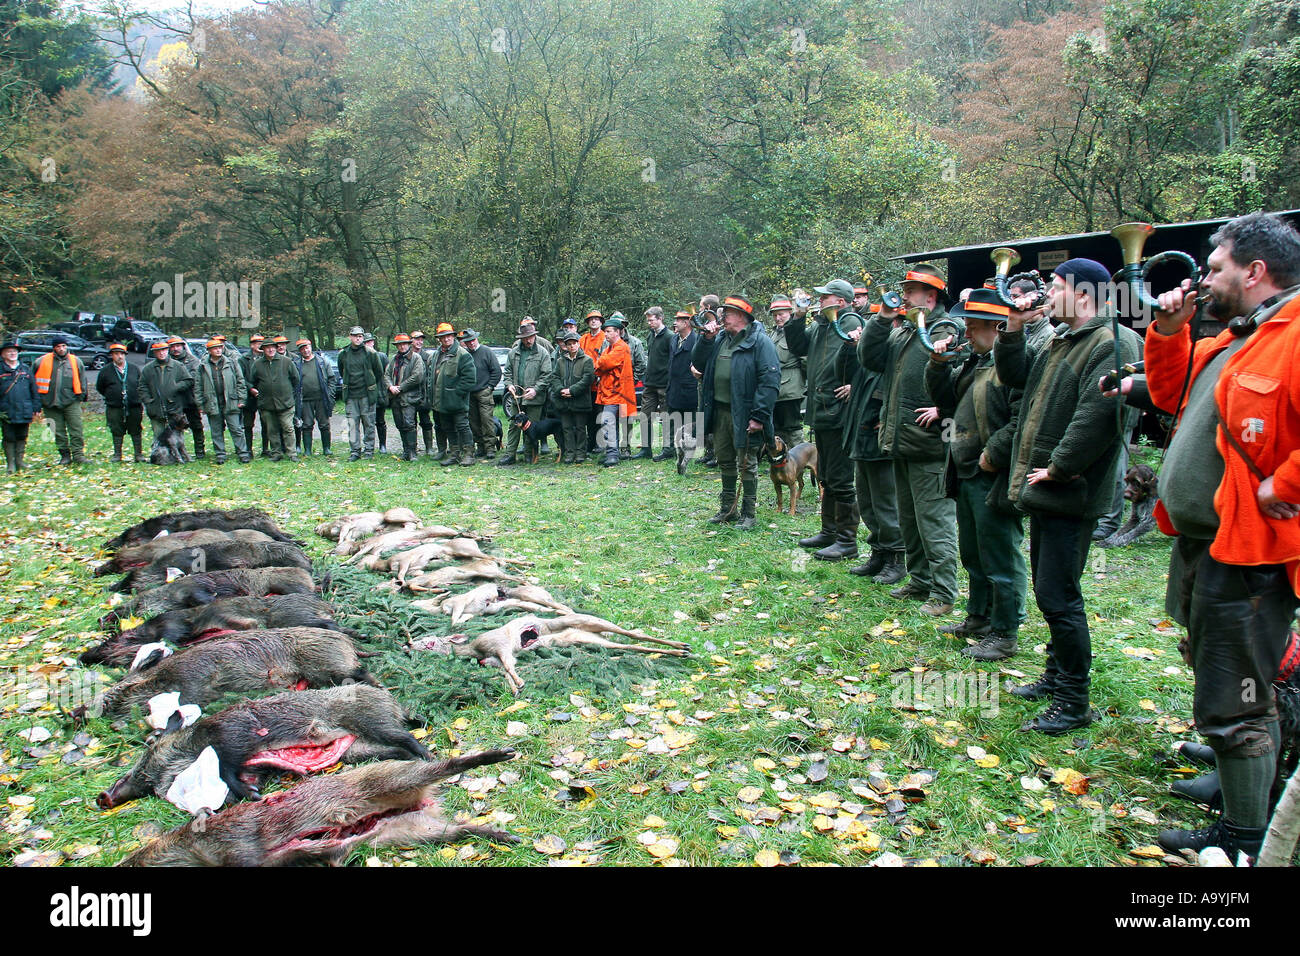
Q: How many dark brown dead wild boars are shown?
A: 8